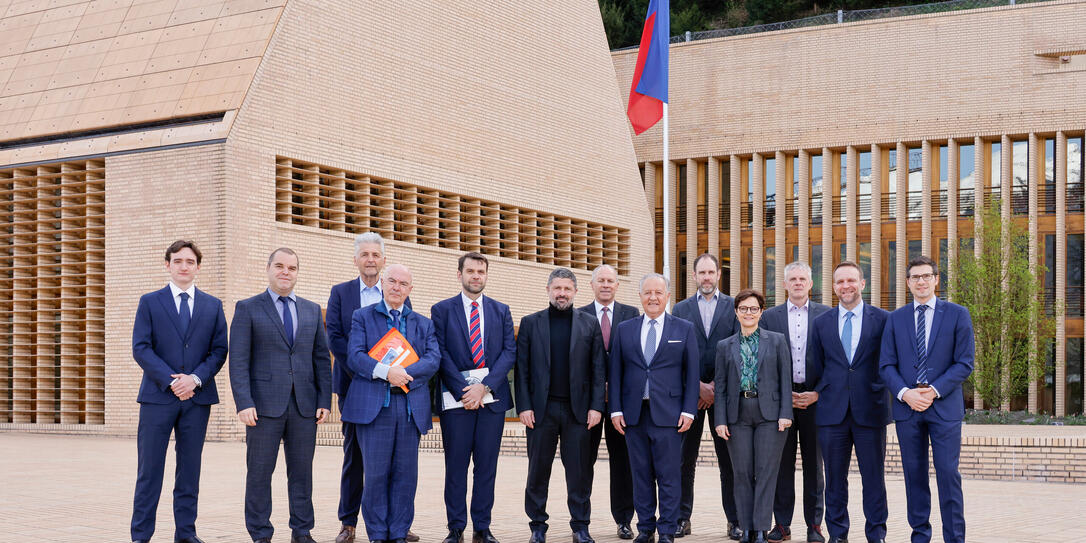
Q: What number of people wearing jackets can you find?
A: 13